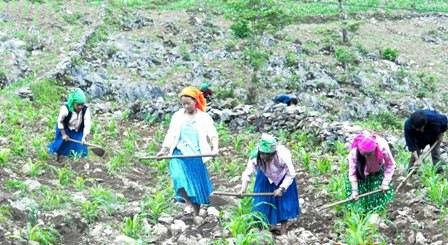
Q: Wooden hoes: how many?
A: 5